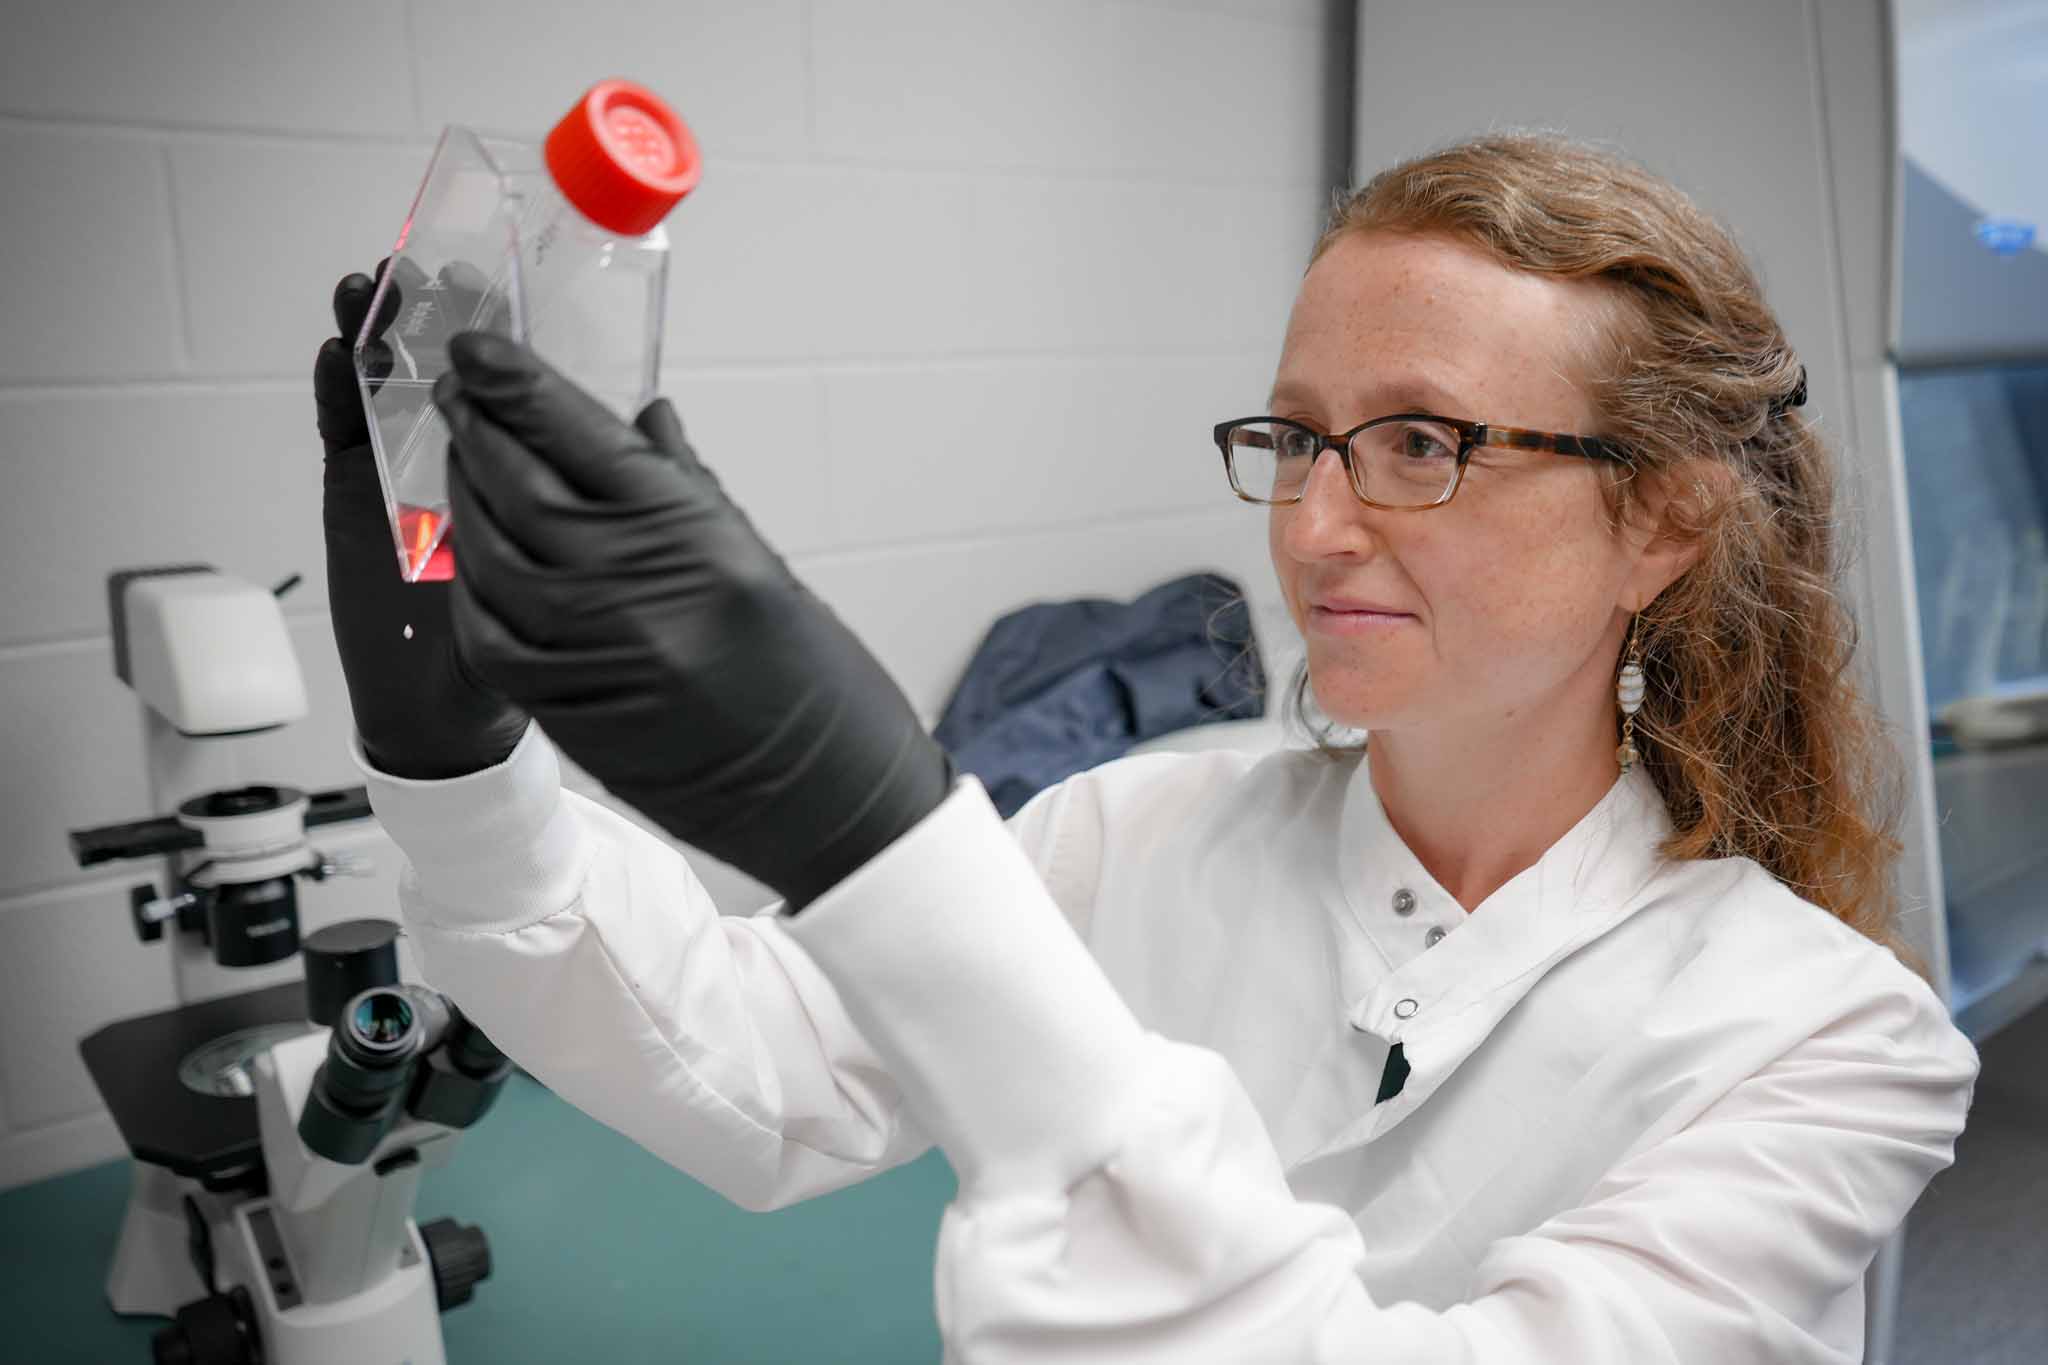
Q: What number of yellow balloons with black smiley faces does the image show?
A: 0